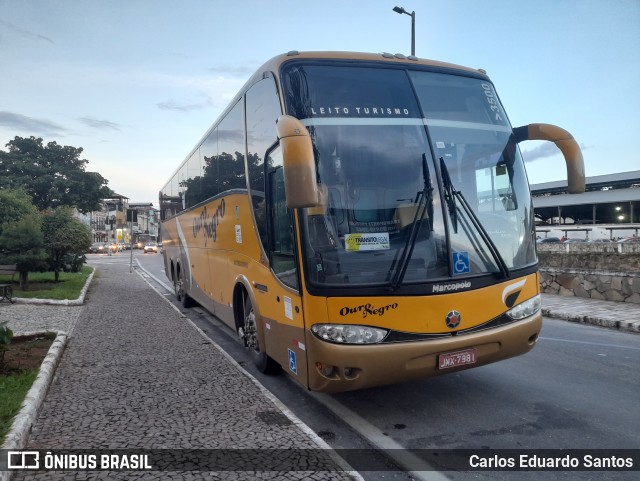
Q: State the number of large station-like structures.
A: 1